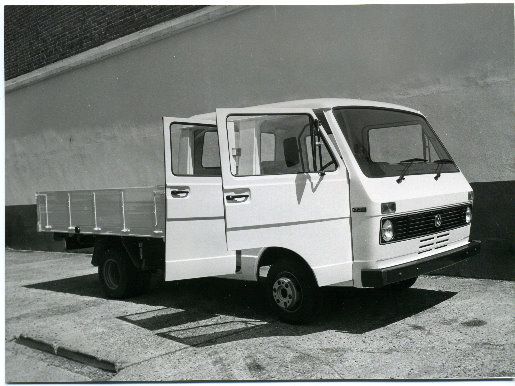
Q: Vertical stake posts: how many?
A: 5